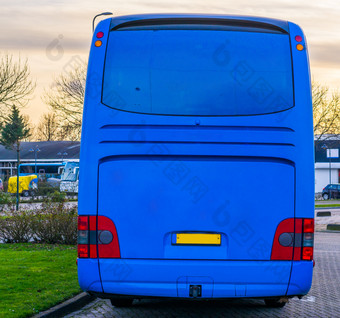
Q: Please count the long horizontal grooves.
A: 2